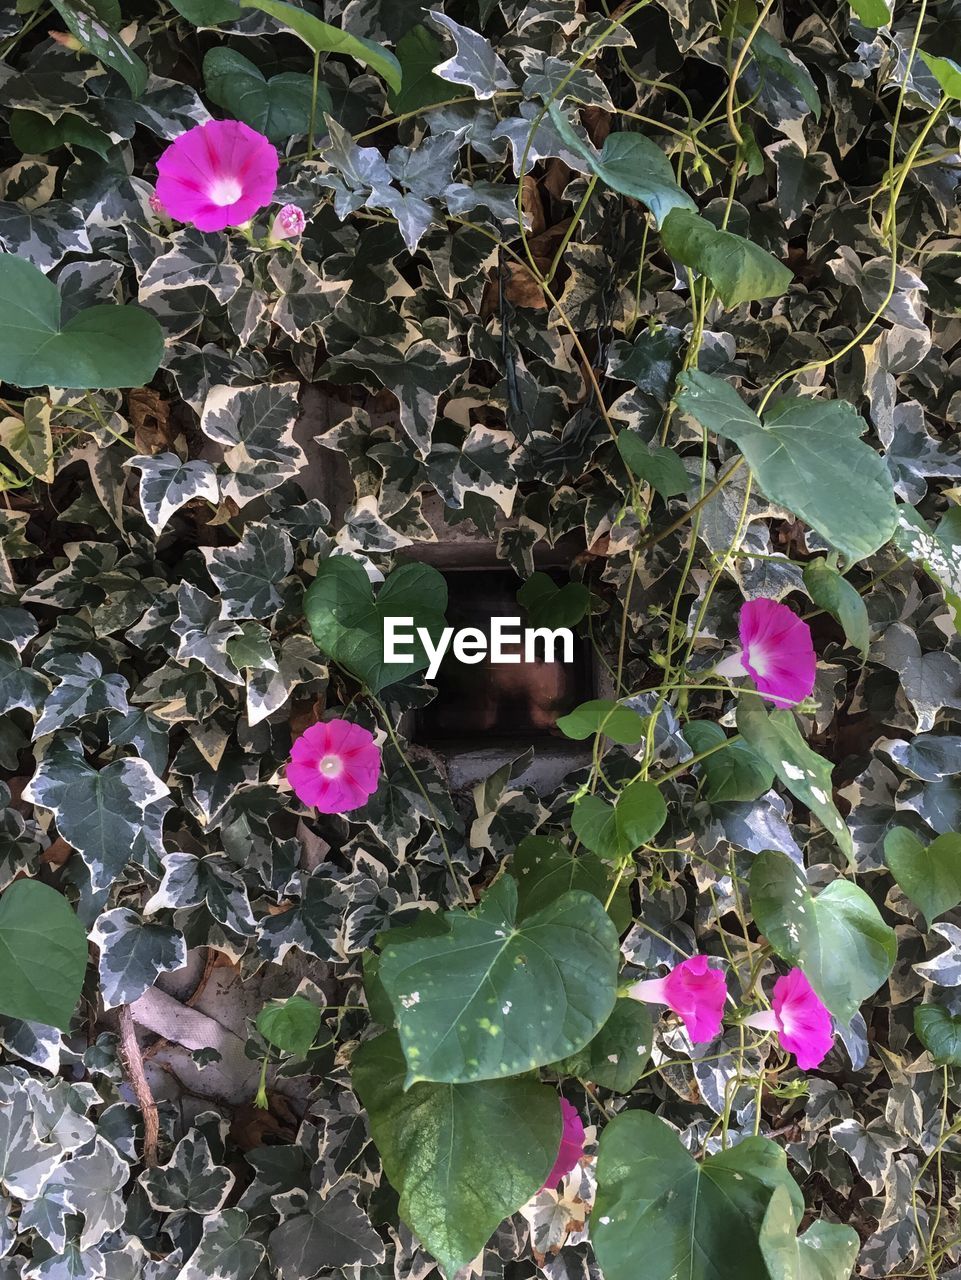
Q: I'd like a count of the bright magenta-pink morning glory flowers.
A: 6